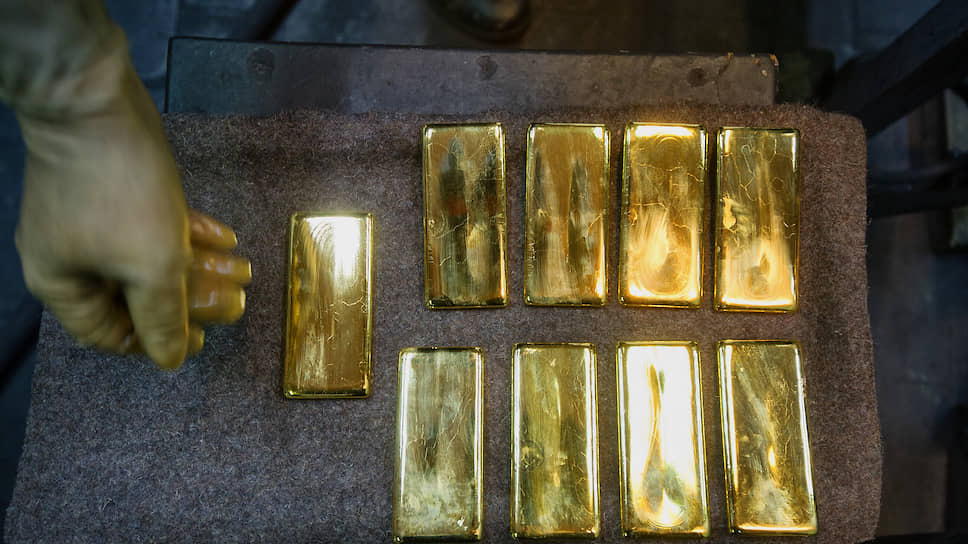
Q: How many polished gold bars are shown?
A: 9